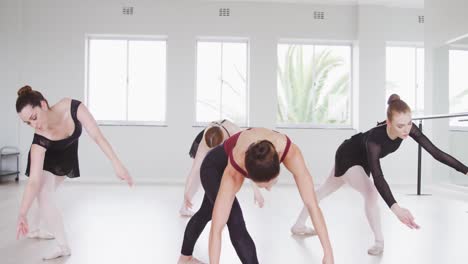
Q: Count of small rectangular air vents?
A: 4